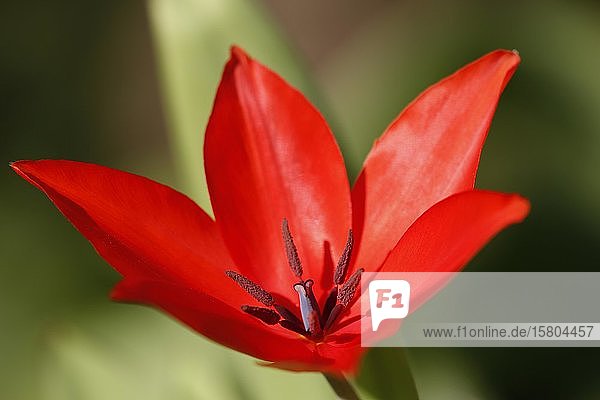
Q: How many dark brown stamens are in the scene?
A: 5